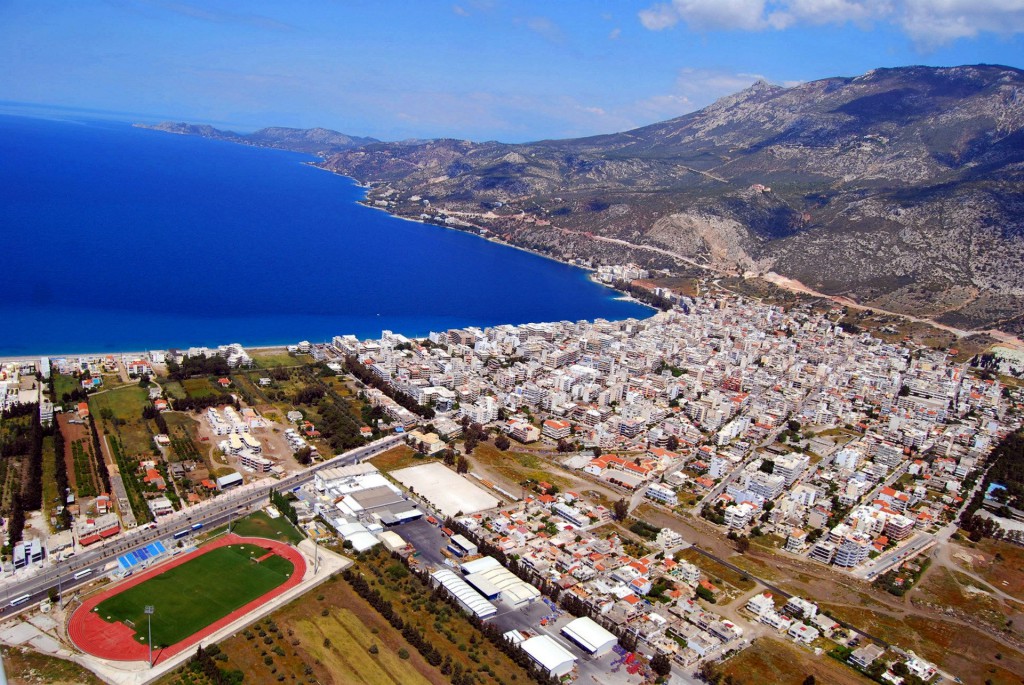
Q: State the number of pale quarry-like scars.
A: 1